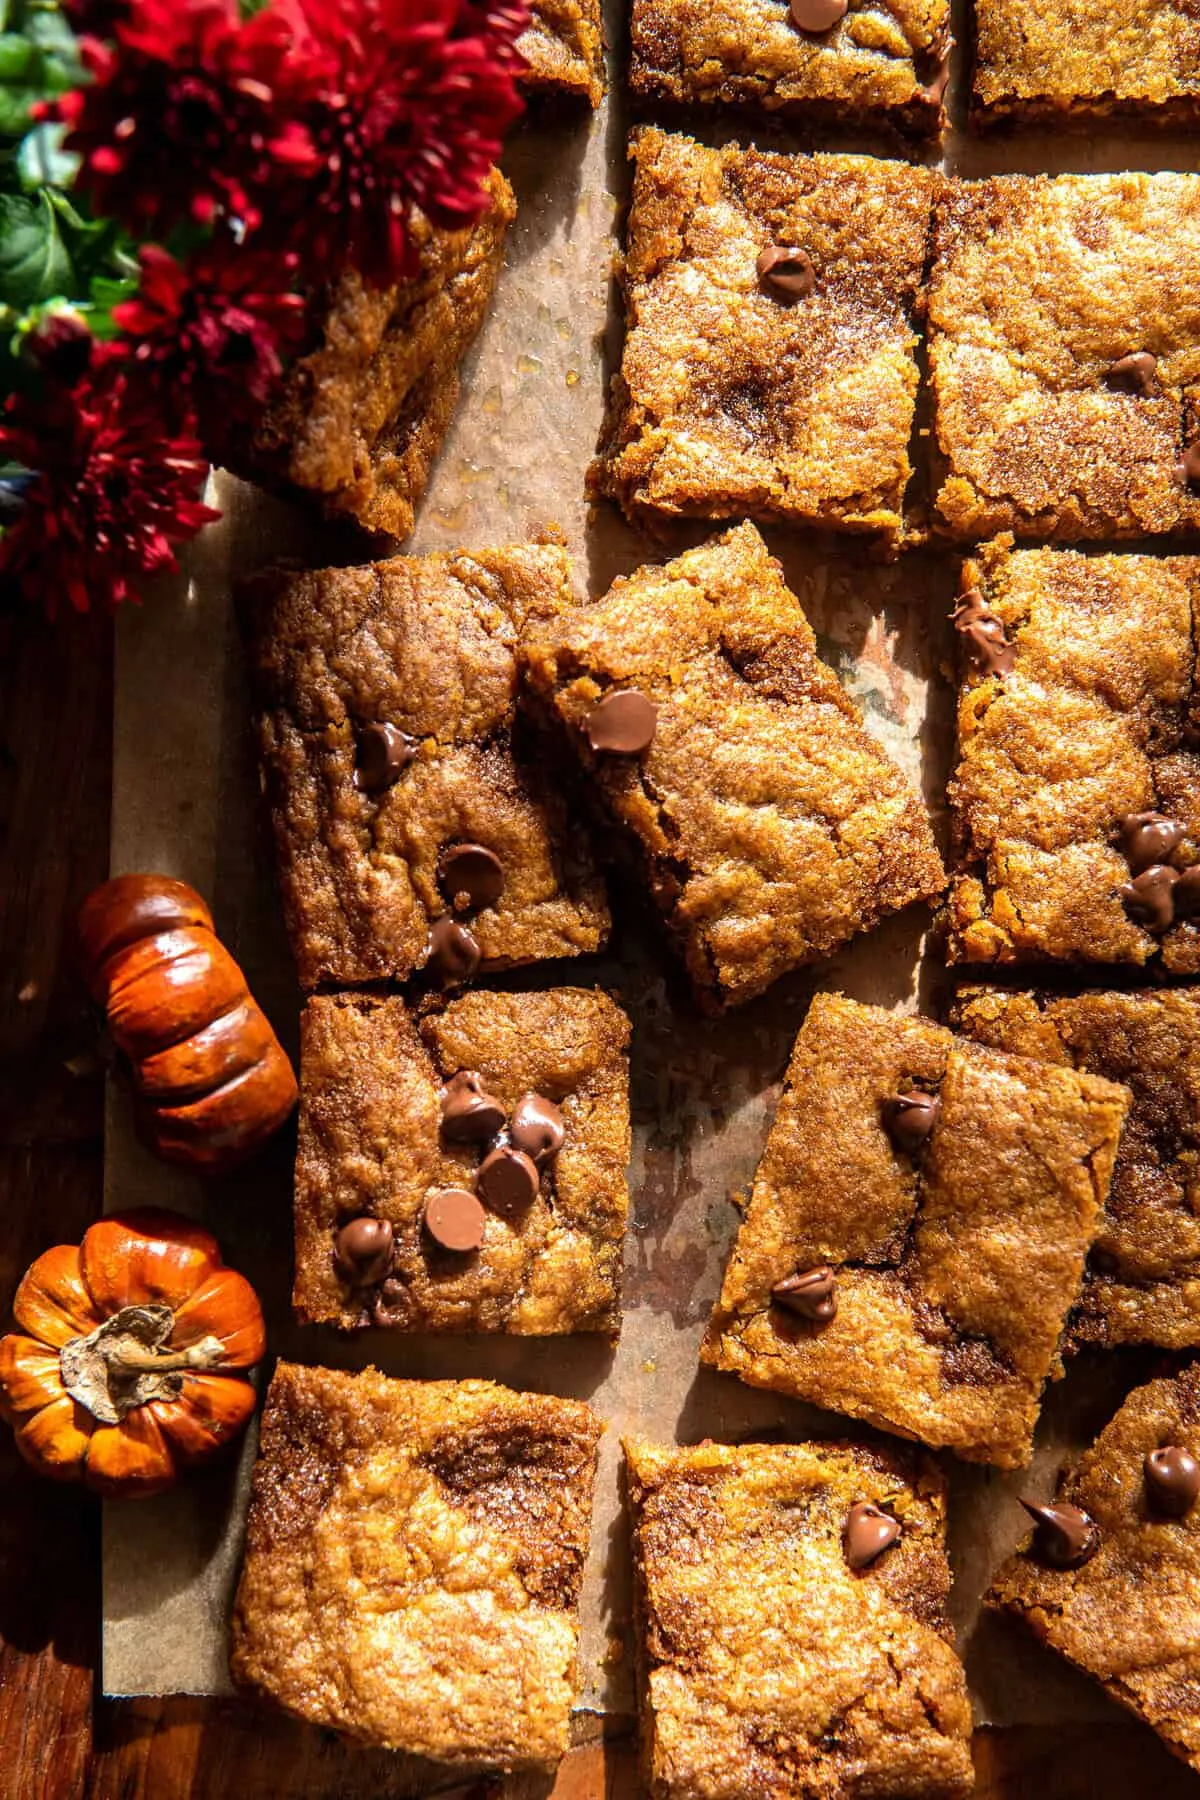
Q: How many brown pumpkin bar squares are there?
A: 15